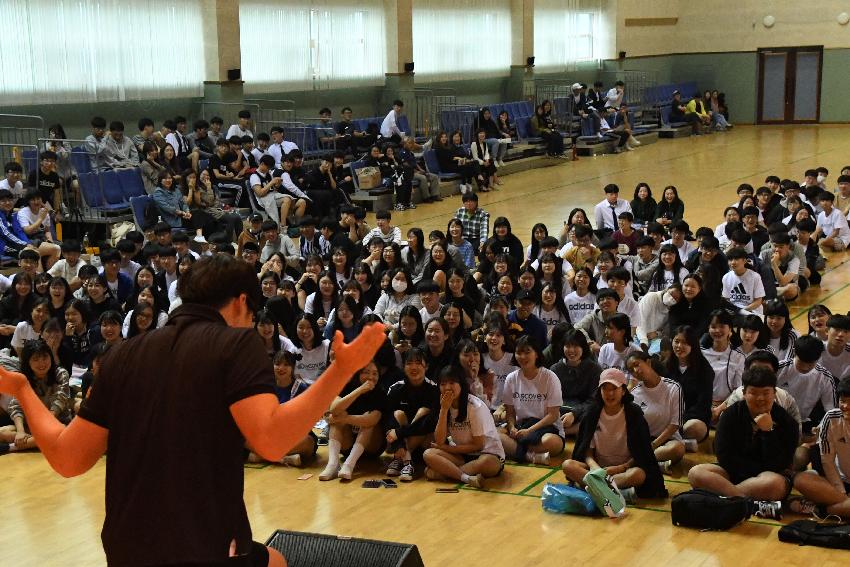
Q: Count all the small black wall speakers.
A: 4